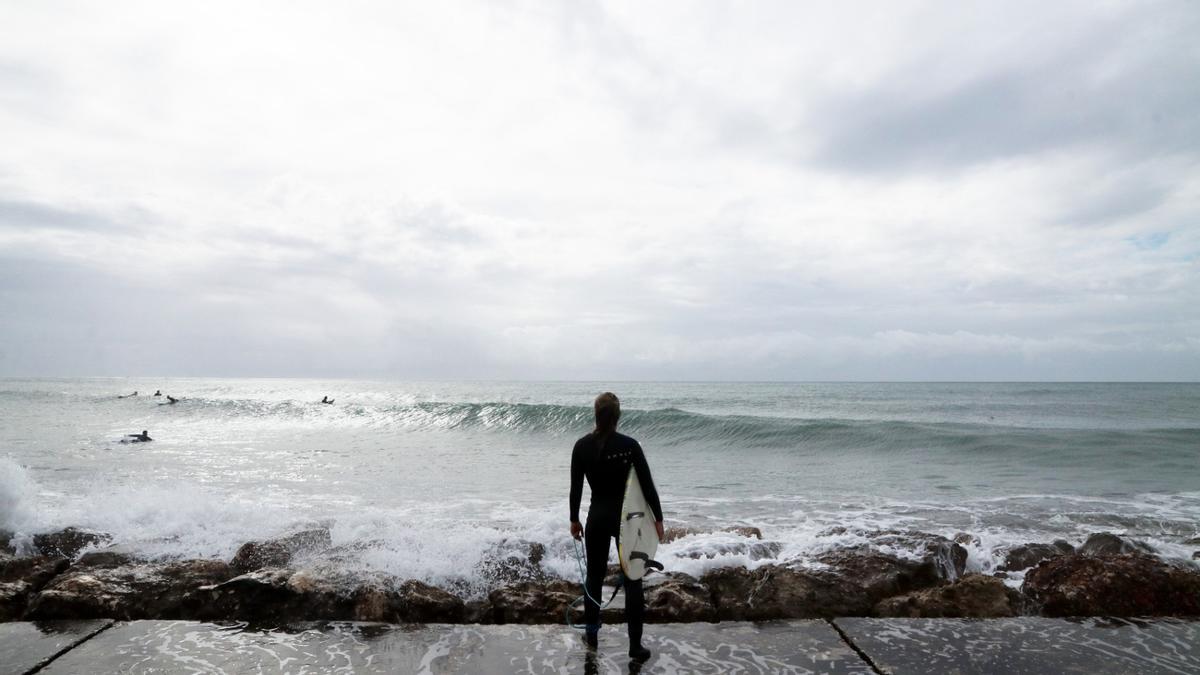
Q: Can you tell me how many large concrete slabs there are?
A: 3